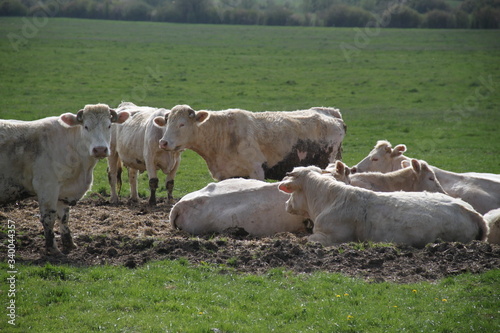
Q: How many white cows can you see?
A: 8